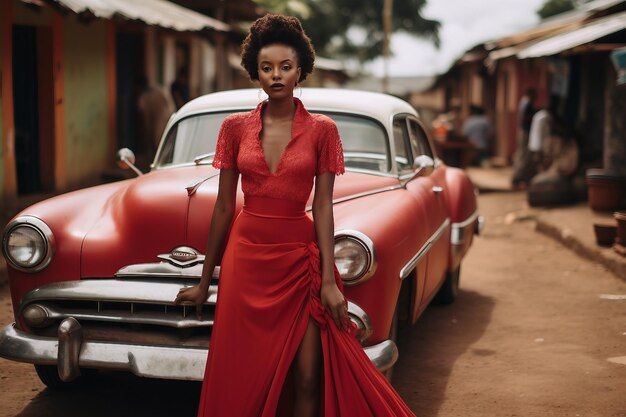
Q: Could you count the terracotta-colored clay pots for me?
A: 3